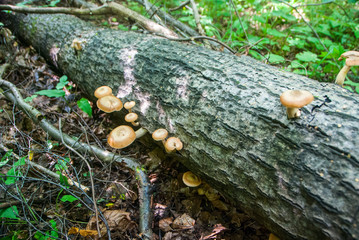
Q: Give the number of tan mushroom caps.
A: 10